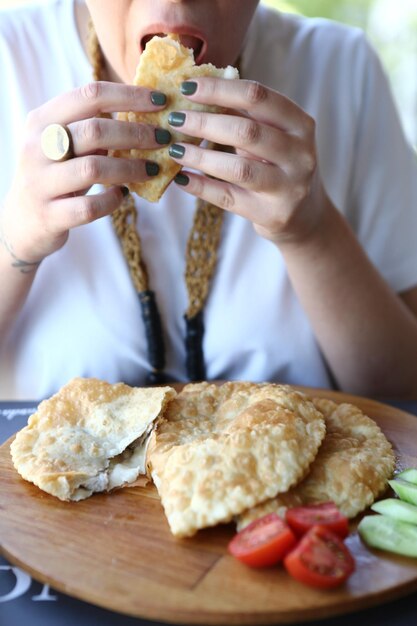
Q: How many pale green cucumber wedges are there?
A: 4